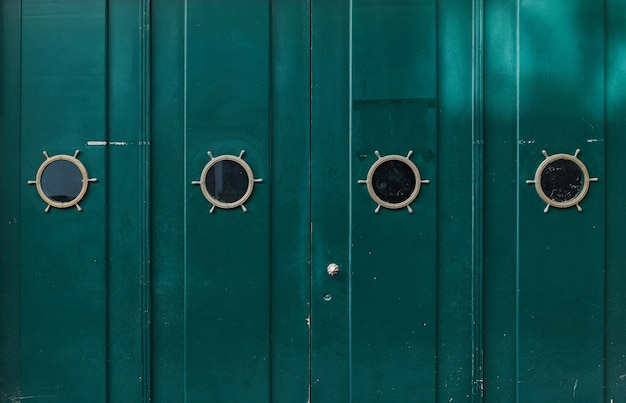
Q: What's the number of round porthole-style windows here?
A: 4